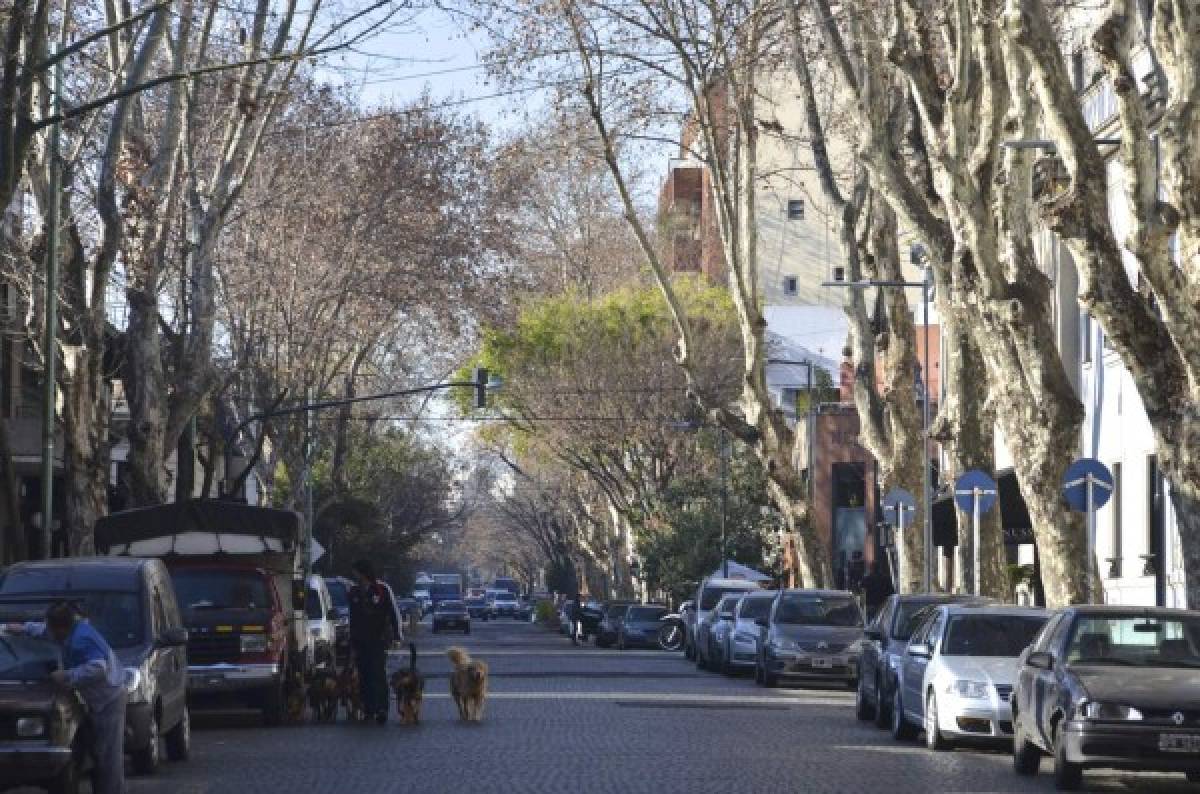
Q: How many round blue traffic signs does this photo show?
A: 3